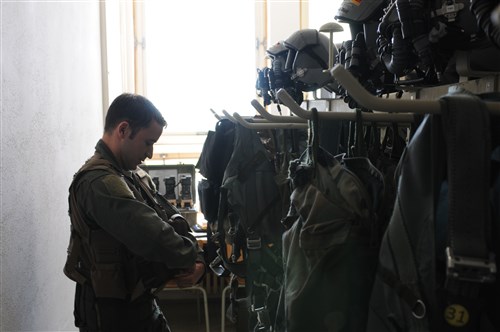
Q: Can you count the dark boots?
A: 0